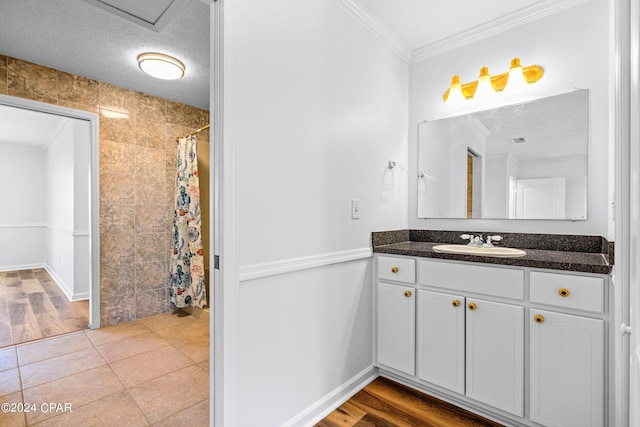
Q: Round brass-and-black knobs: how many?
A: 6